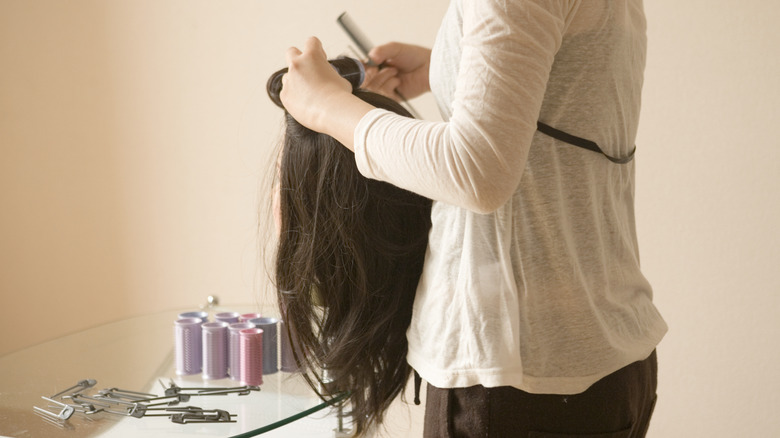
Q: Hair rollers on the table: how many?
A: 9